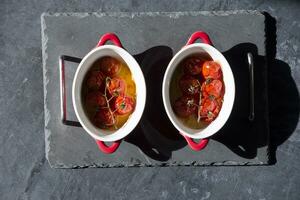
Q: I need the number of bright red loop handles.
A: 4